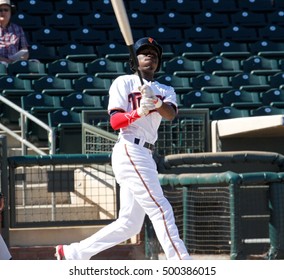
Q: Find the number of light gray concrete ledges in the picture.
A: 1